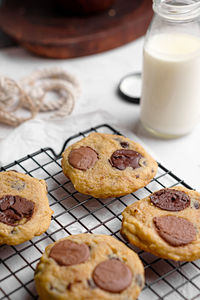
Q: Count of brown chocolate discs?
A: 7